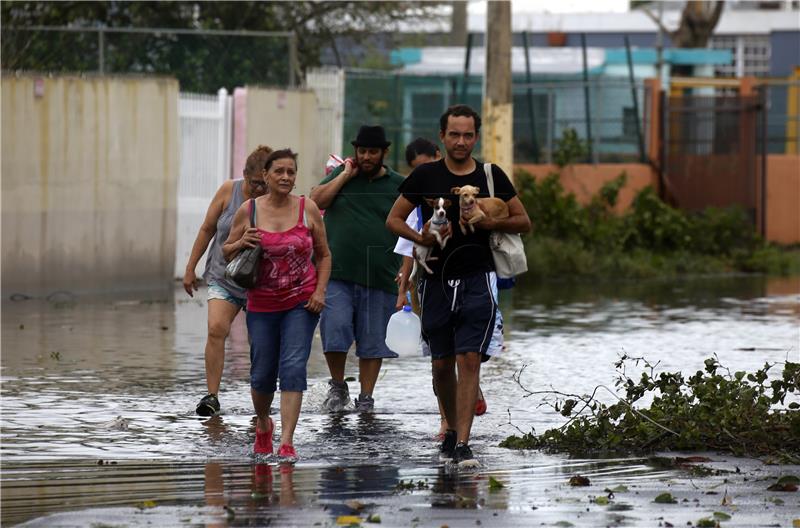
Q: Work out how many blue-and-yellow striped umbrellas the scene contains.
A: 0